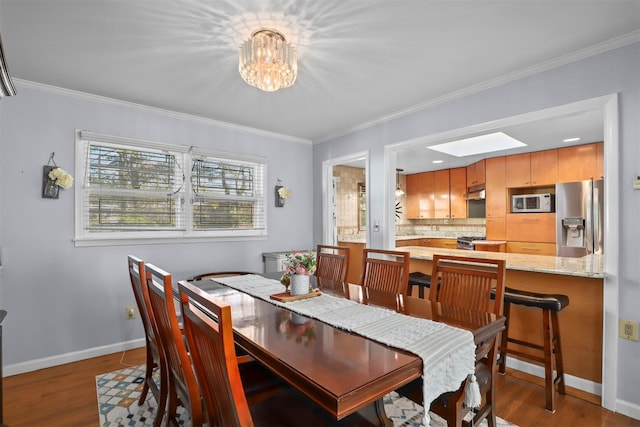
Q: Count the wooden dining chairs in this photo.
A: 6